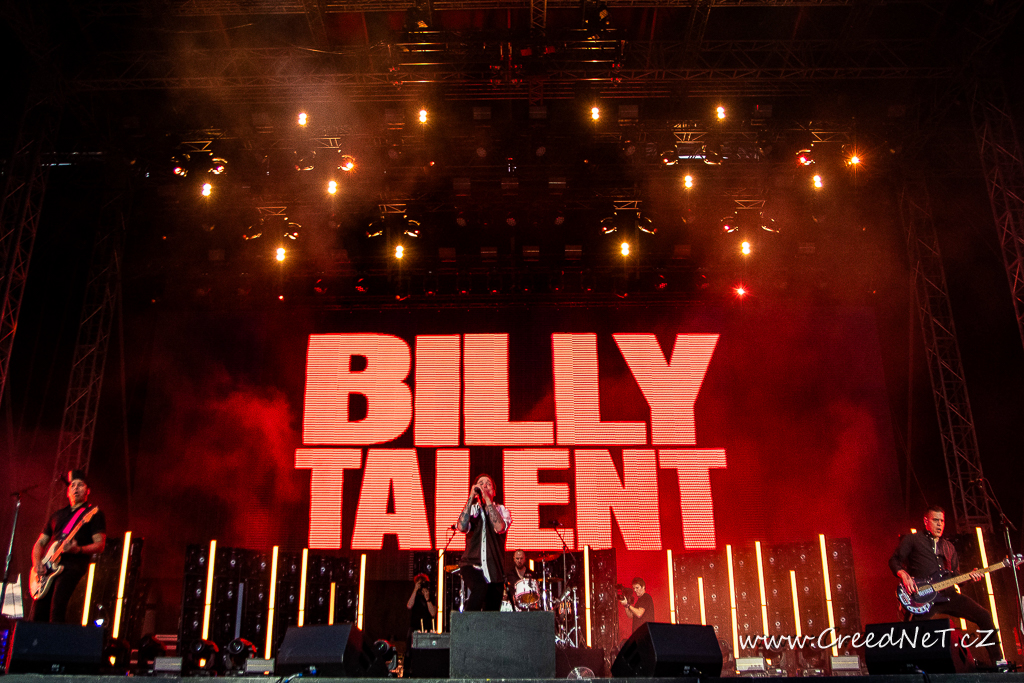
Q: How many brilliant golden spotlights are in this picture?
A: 12